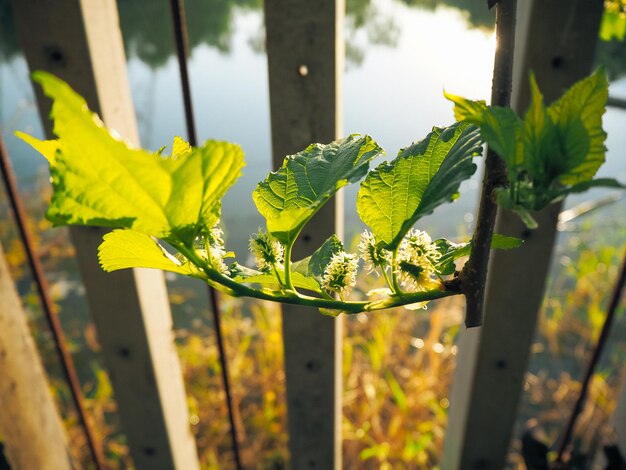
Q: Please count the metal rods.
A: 3